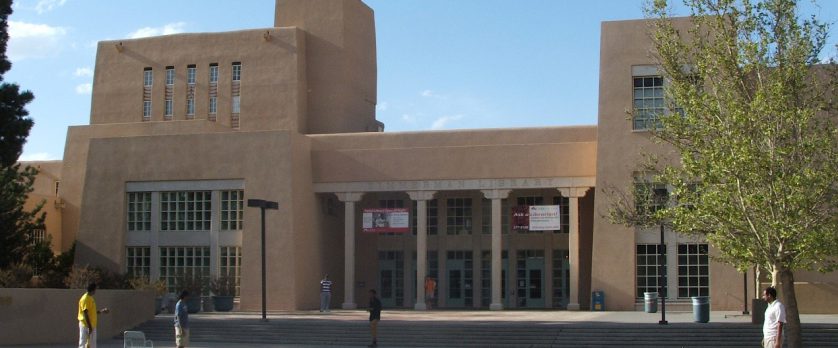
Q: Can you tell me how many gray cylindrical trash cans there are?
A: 2